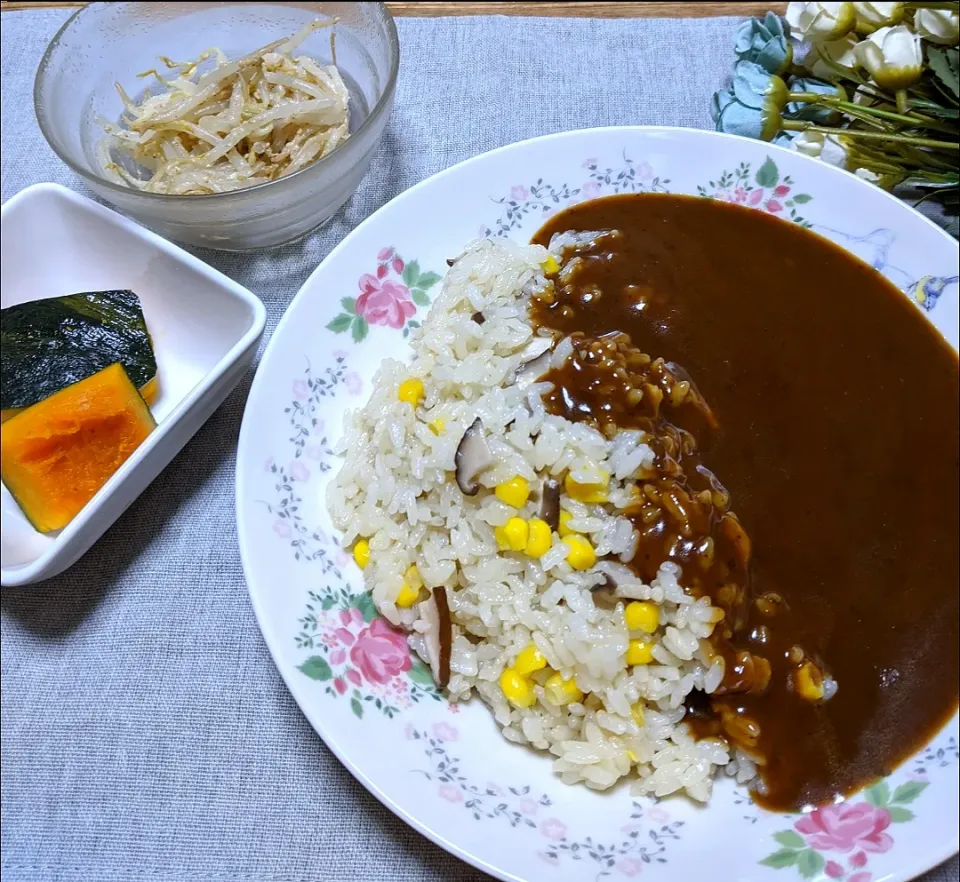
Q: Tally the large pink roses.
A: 3